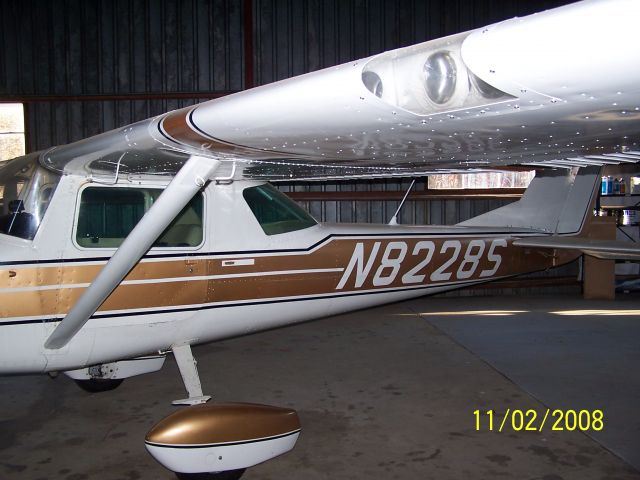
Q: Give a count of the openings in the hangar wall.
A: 2